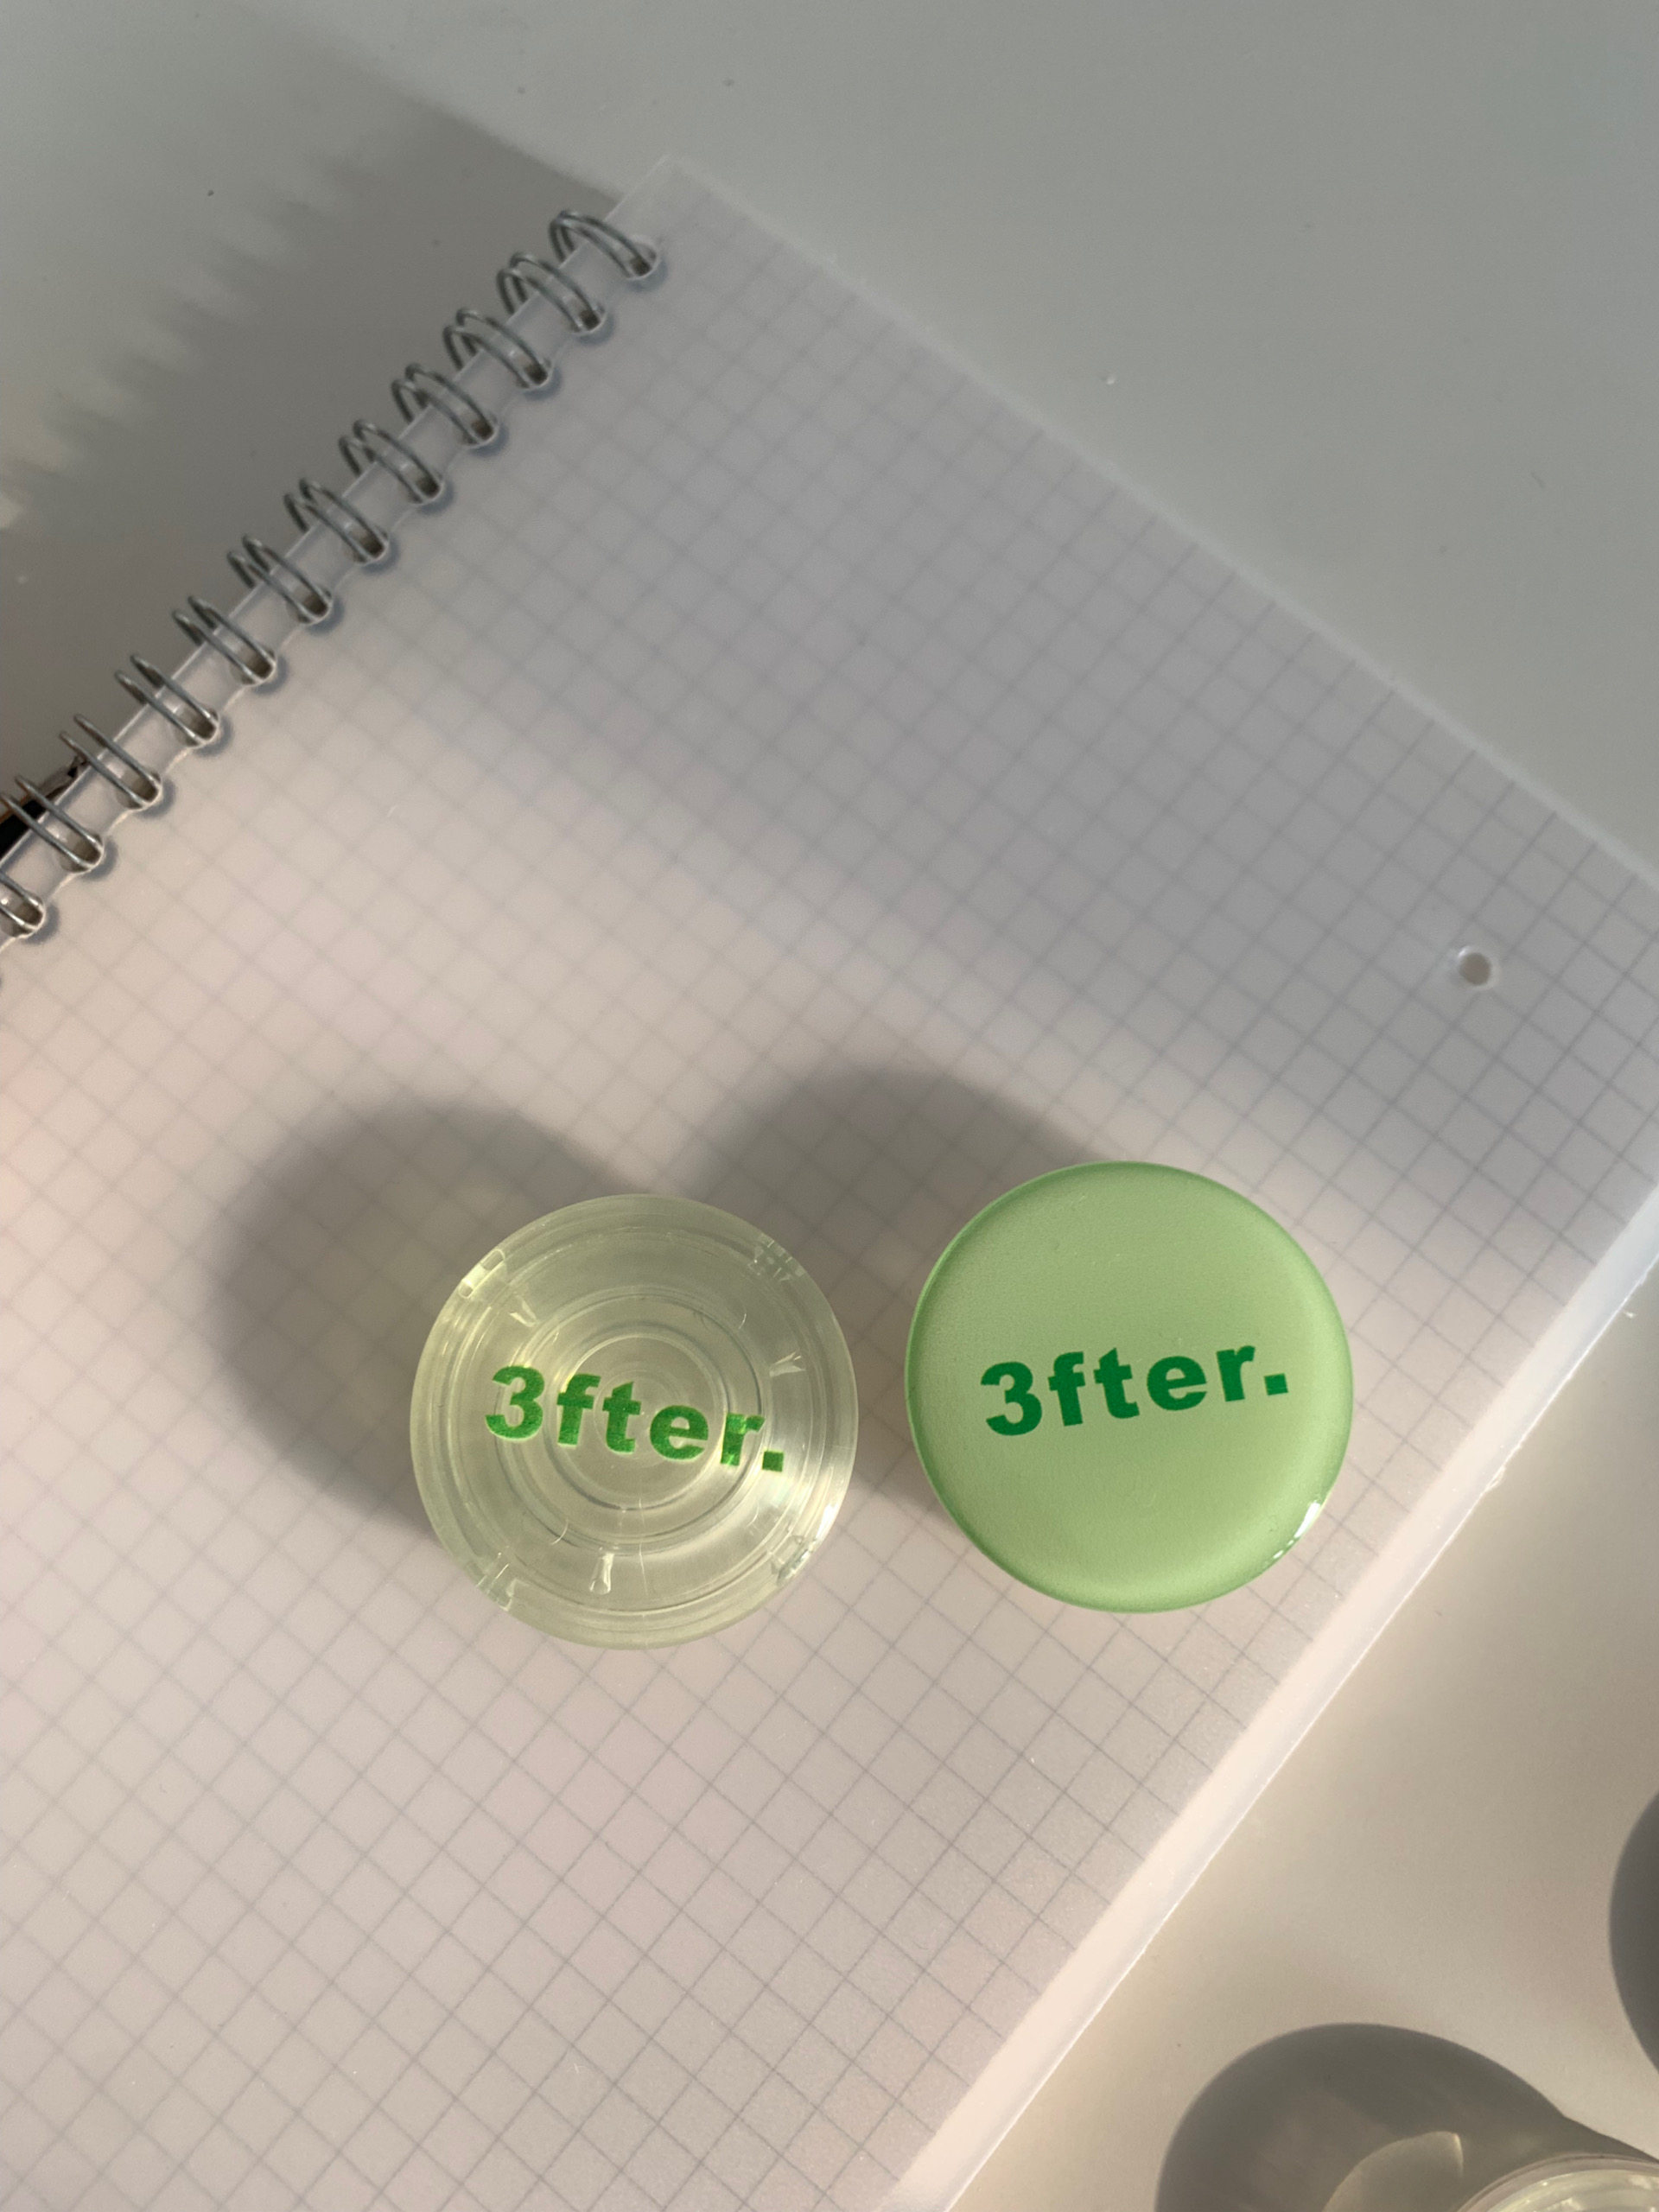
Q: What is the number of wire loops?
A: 12